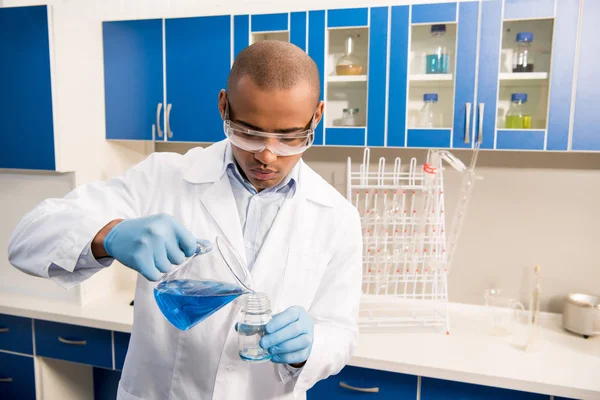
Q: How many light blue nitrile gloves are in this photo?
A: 2